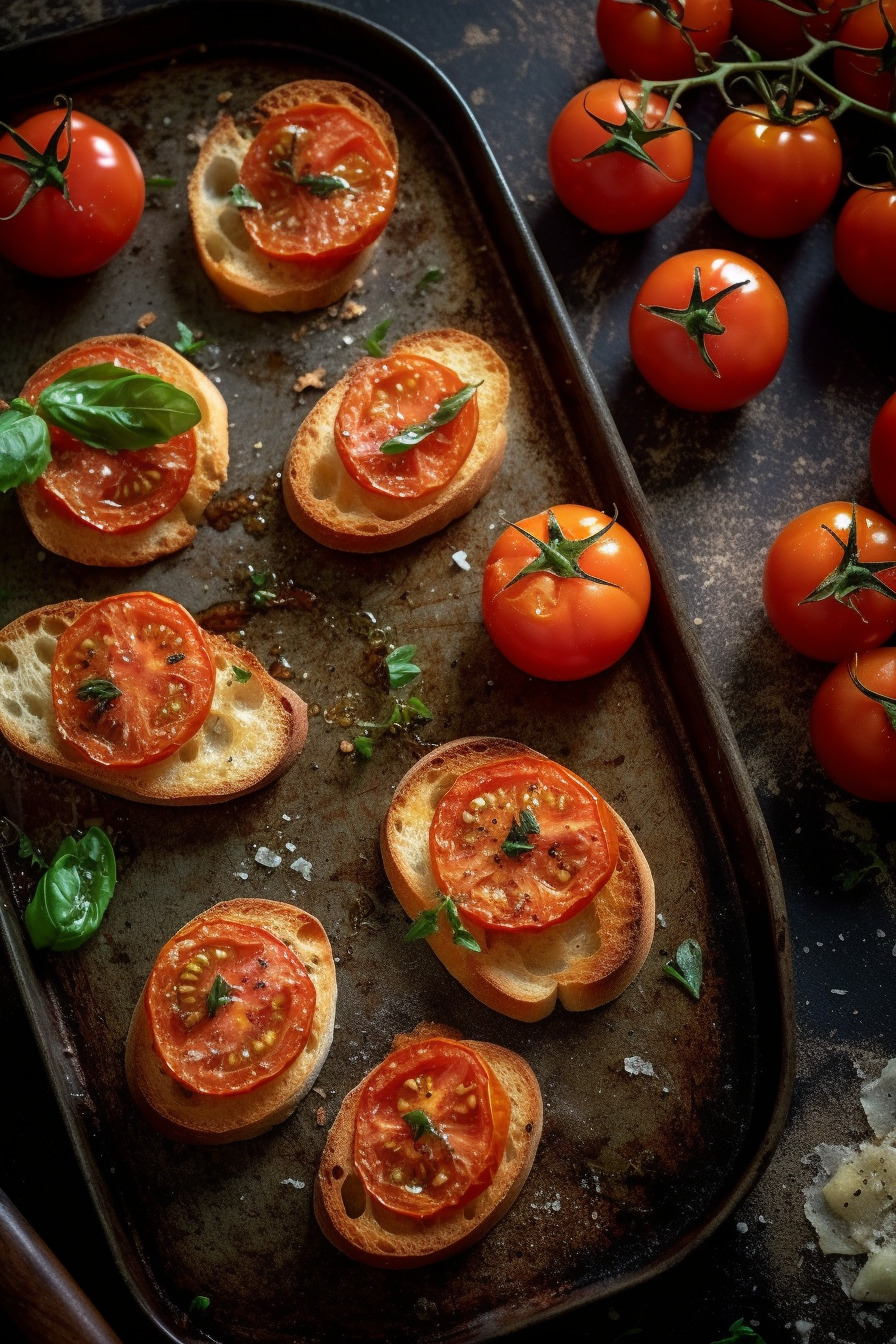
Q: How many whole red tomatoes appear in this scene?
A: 12